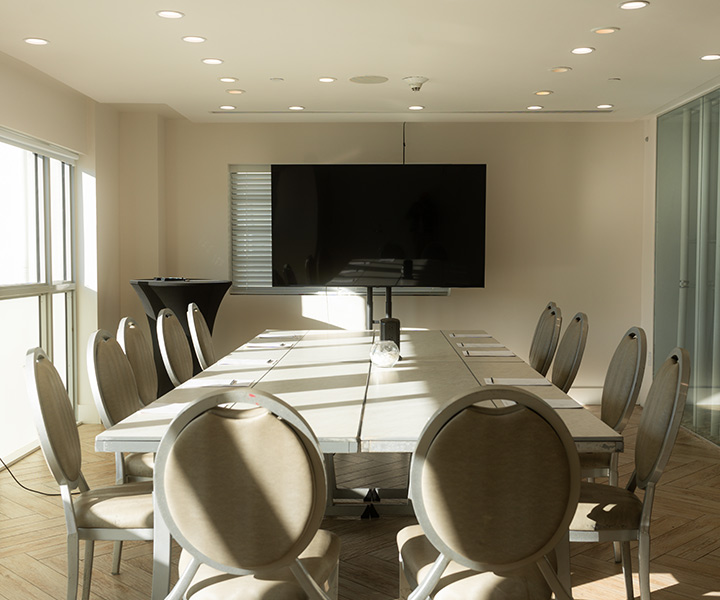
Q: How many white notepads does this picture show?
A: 10